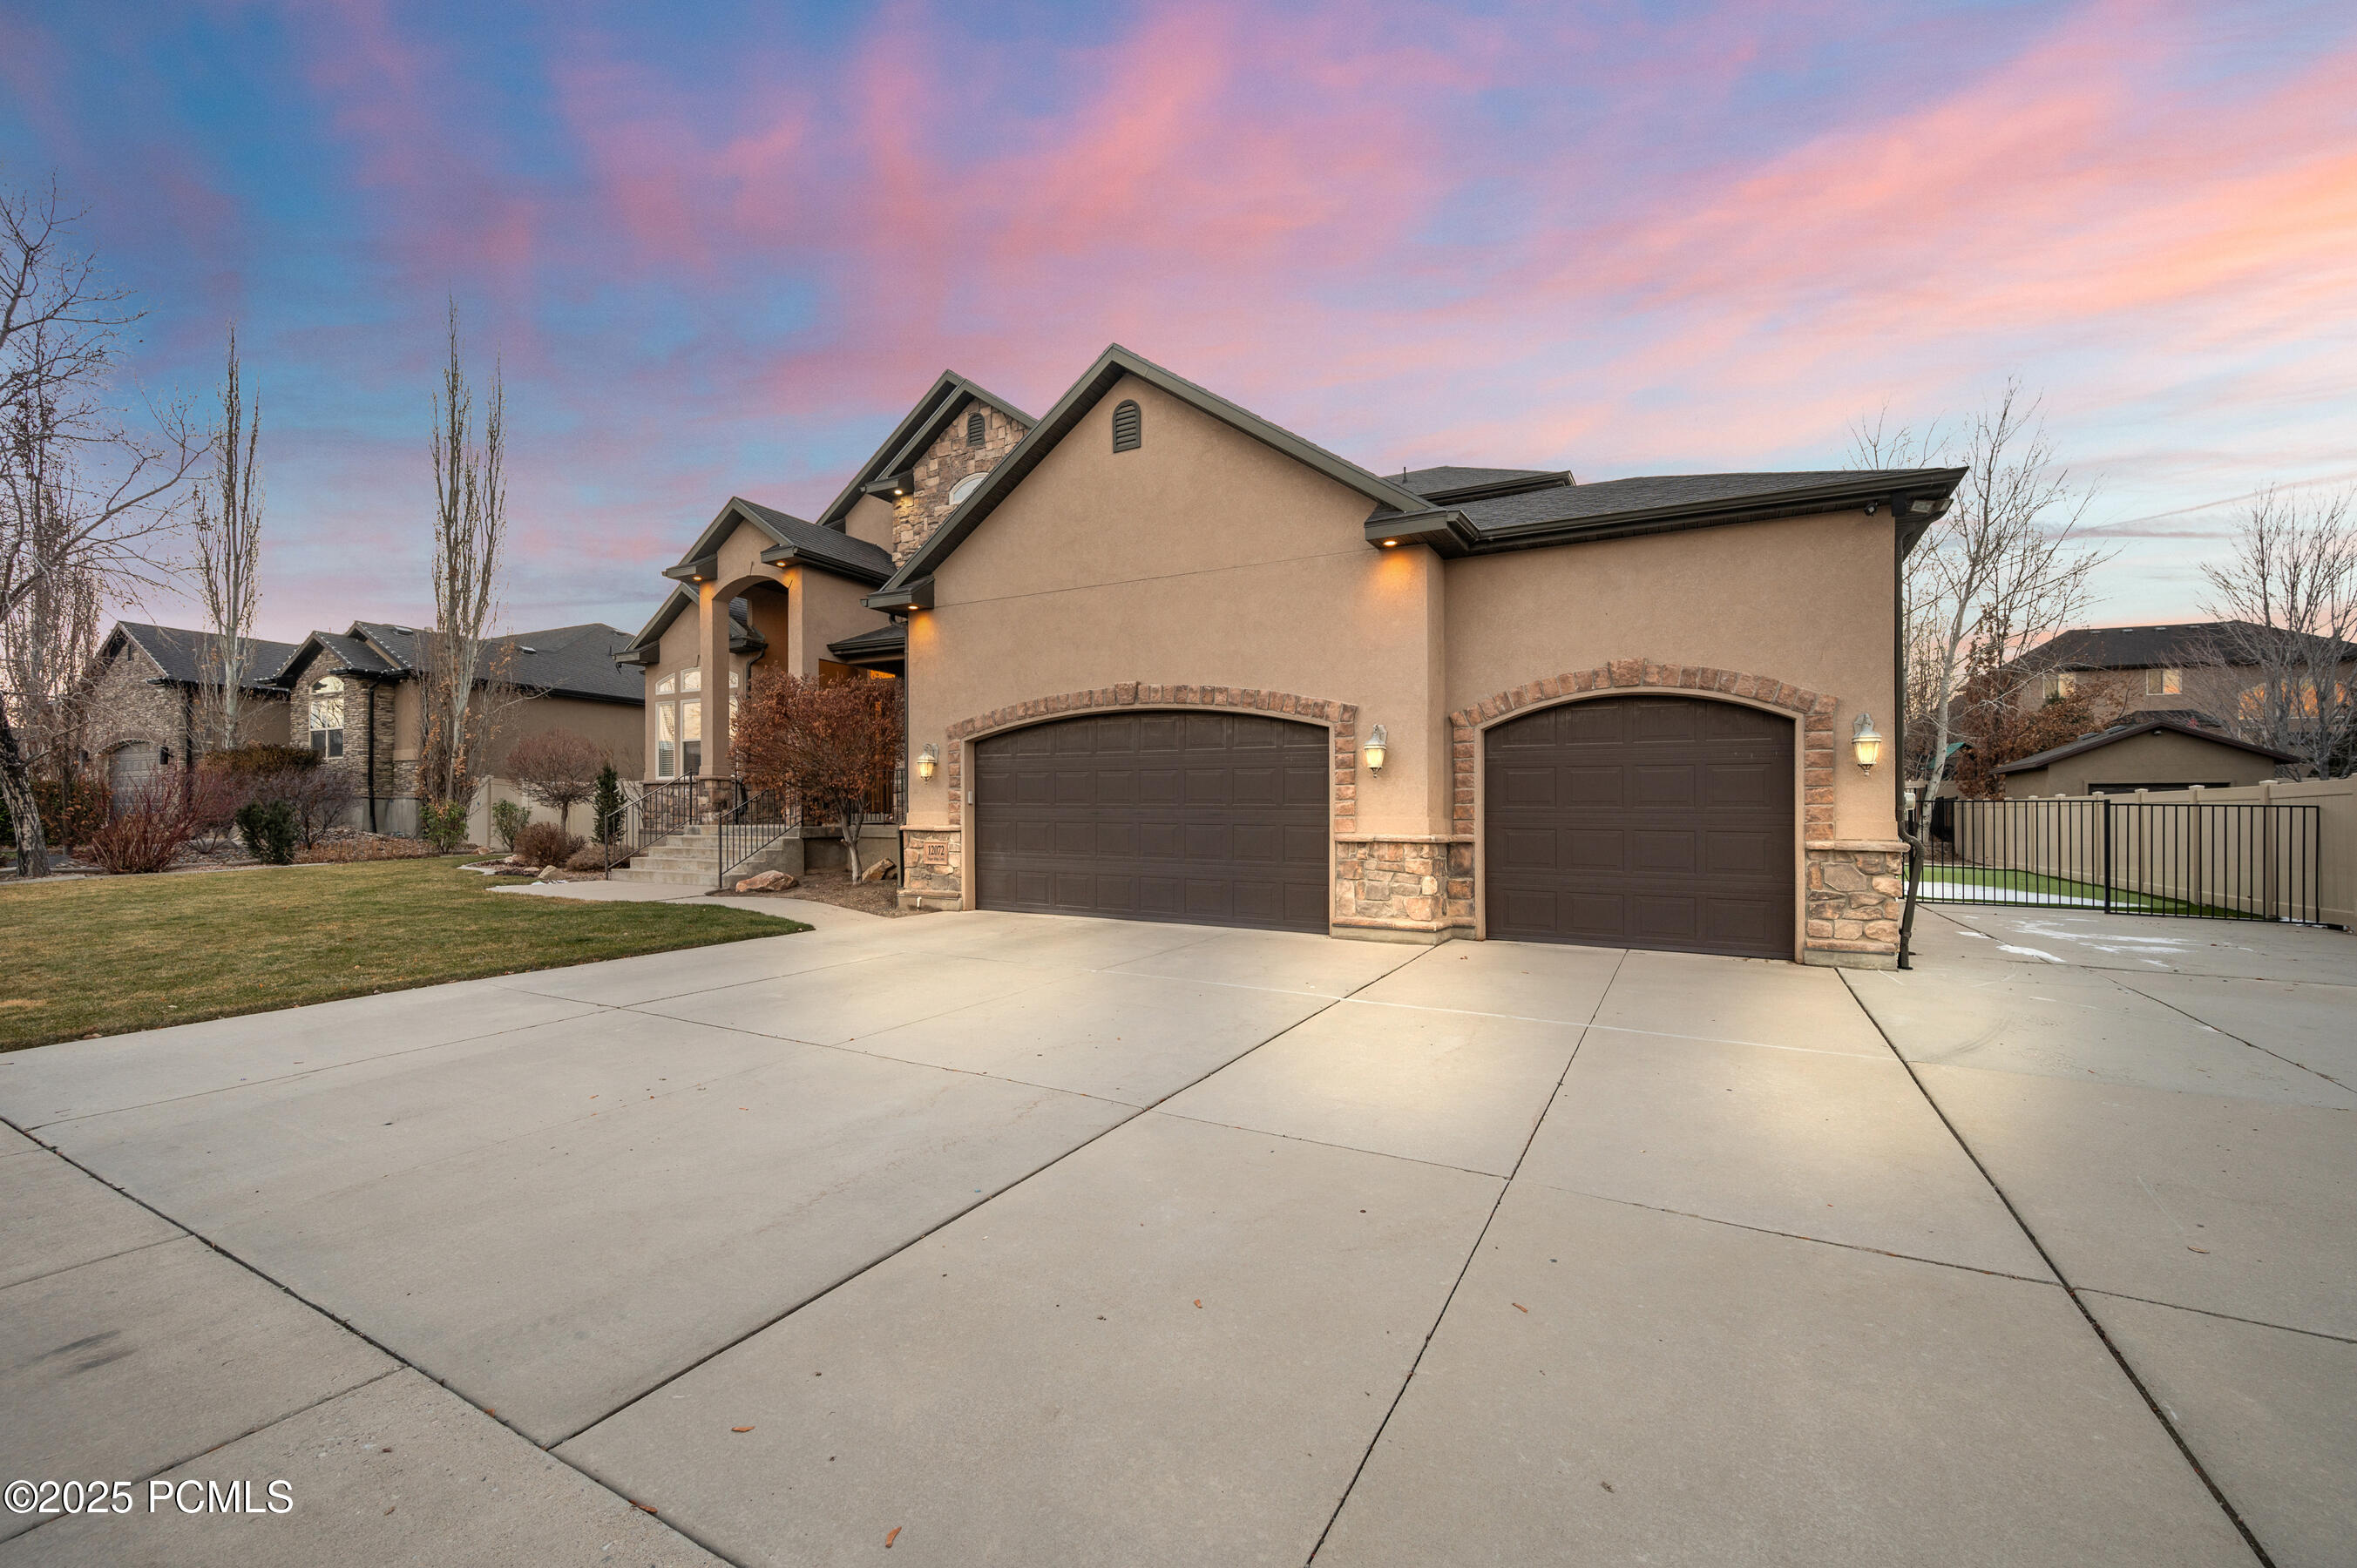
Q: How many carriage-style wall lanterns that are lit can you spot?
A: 3